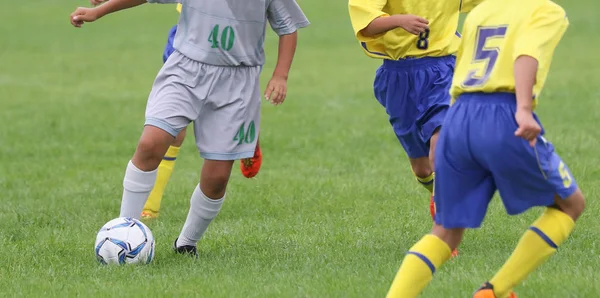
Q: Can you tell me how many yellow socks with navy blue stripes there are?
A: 4